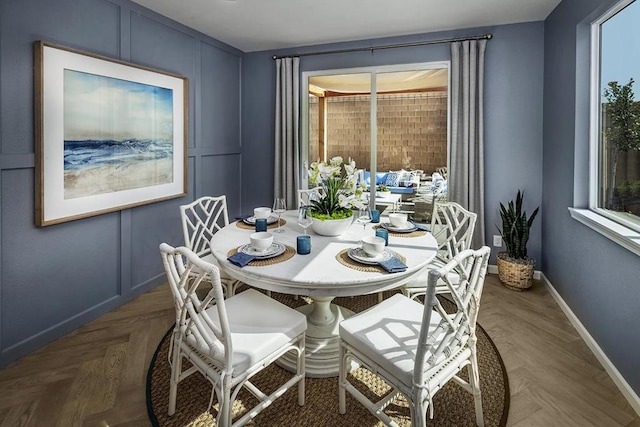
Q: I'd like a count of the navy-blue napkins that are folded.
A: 4